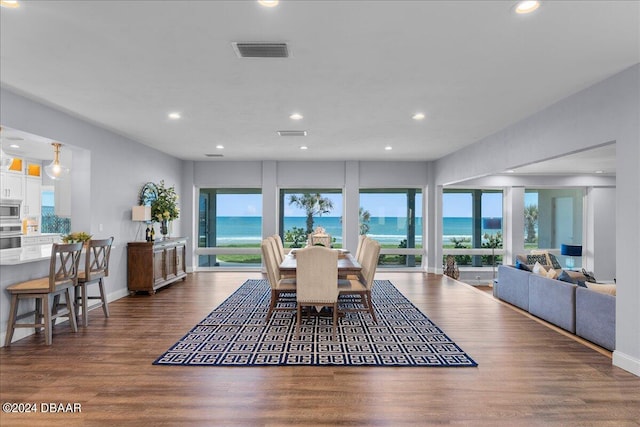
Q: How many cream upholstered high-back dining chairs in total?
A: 7